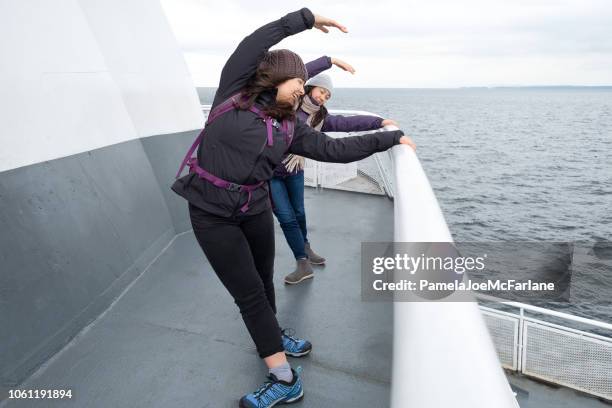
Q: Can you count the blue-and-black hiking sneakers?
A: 2